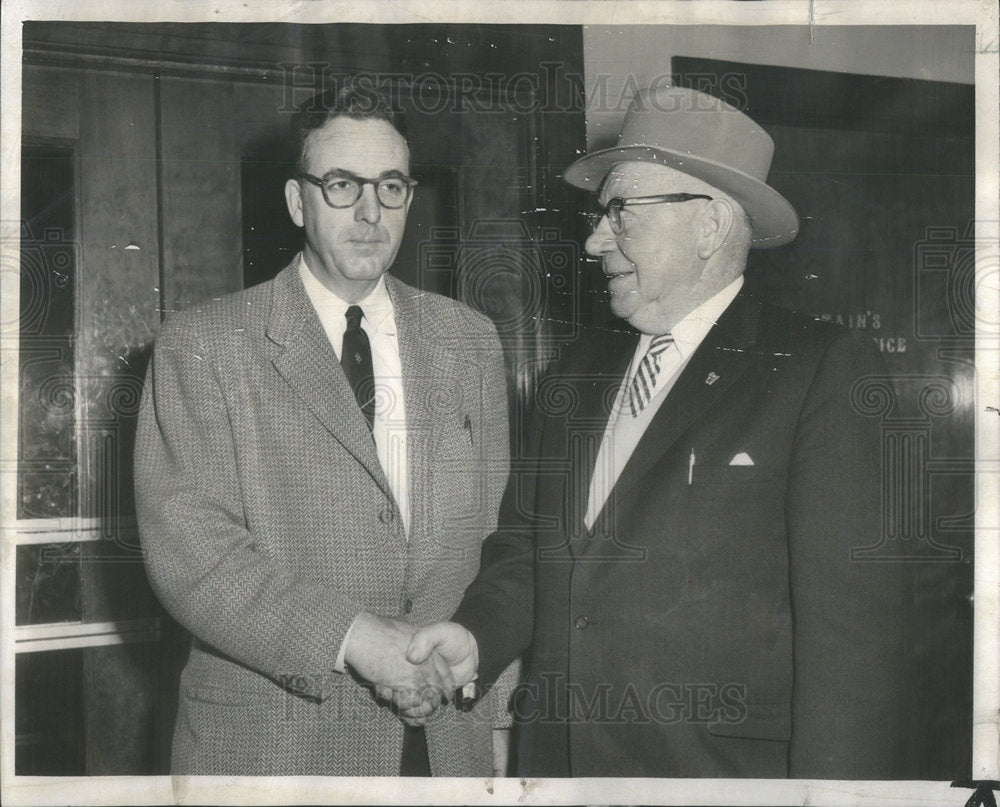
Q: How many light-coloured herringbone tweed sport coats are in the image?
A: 1